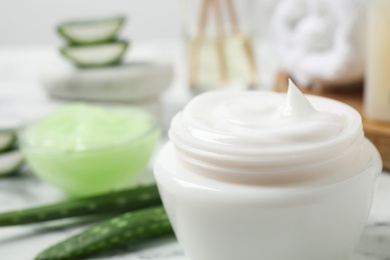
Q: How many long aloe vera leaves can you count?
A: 2